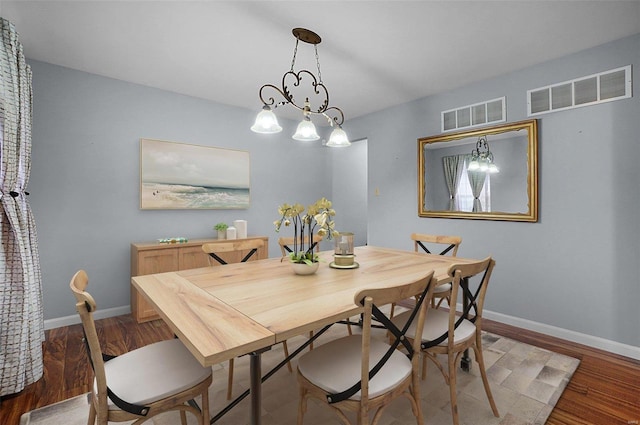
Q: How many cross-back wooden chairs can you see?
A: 6